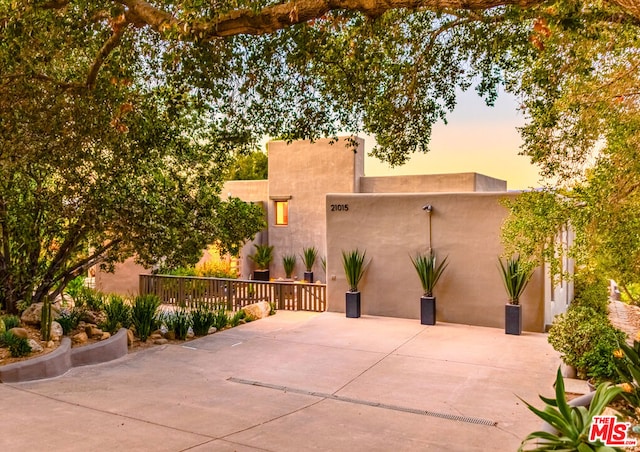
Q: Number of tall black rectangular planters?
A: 3